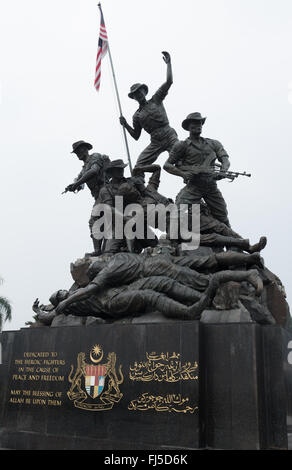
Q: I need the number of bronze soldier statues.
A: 7